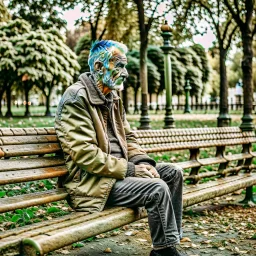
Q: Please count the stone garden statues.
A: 0